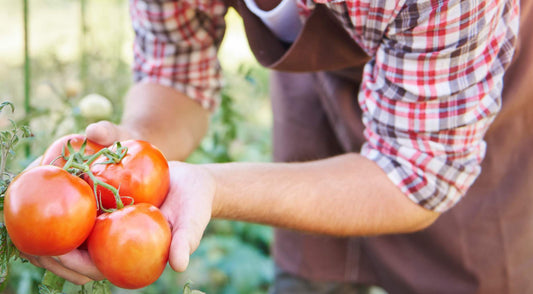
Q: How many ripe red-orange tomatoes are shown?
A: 4